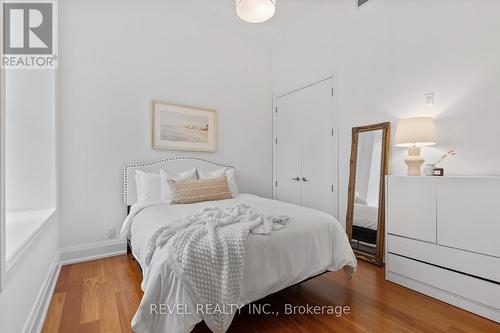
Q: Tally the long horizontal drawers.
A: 2